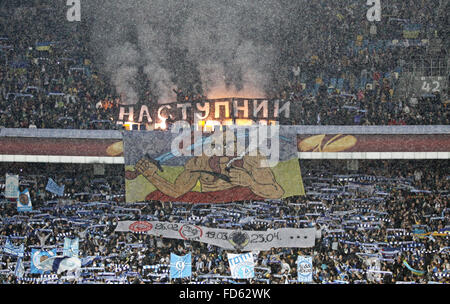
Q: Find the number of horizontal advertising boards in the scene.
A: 2